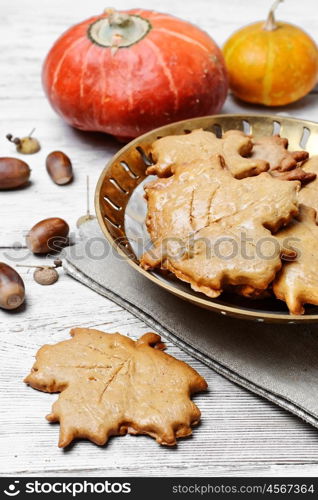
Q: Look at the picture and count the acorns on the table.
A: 4